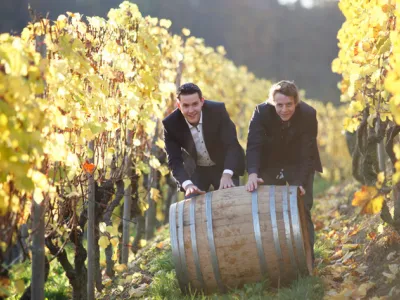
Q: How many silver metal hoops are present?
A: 8